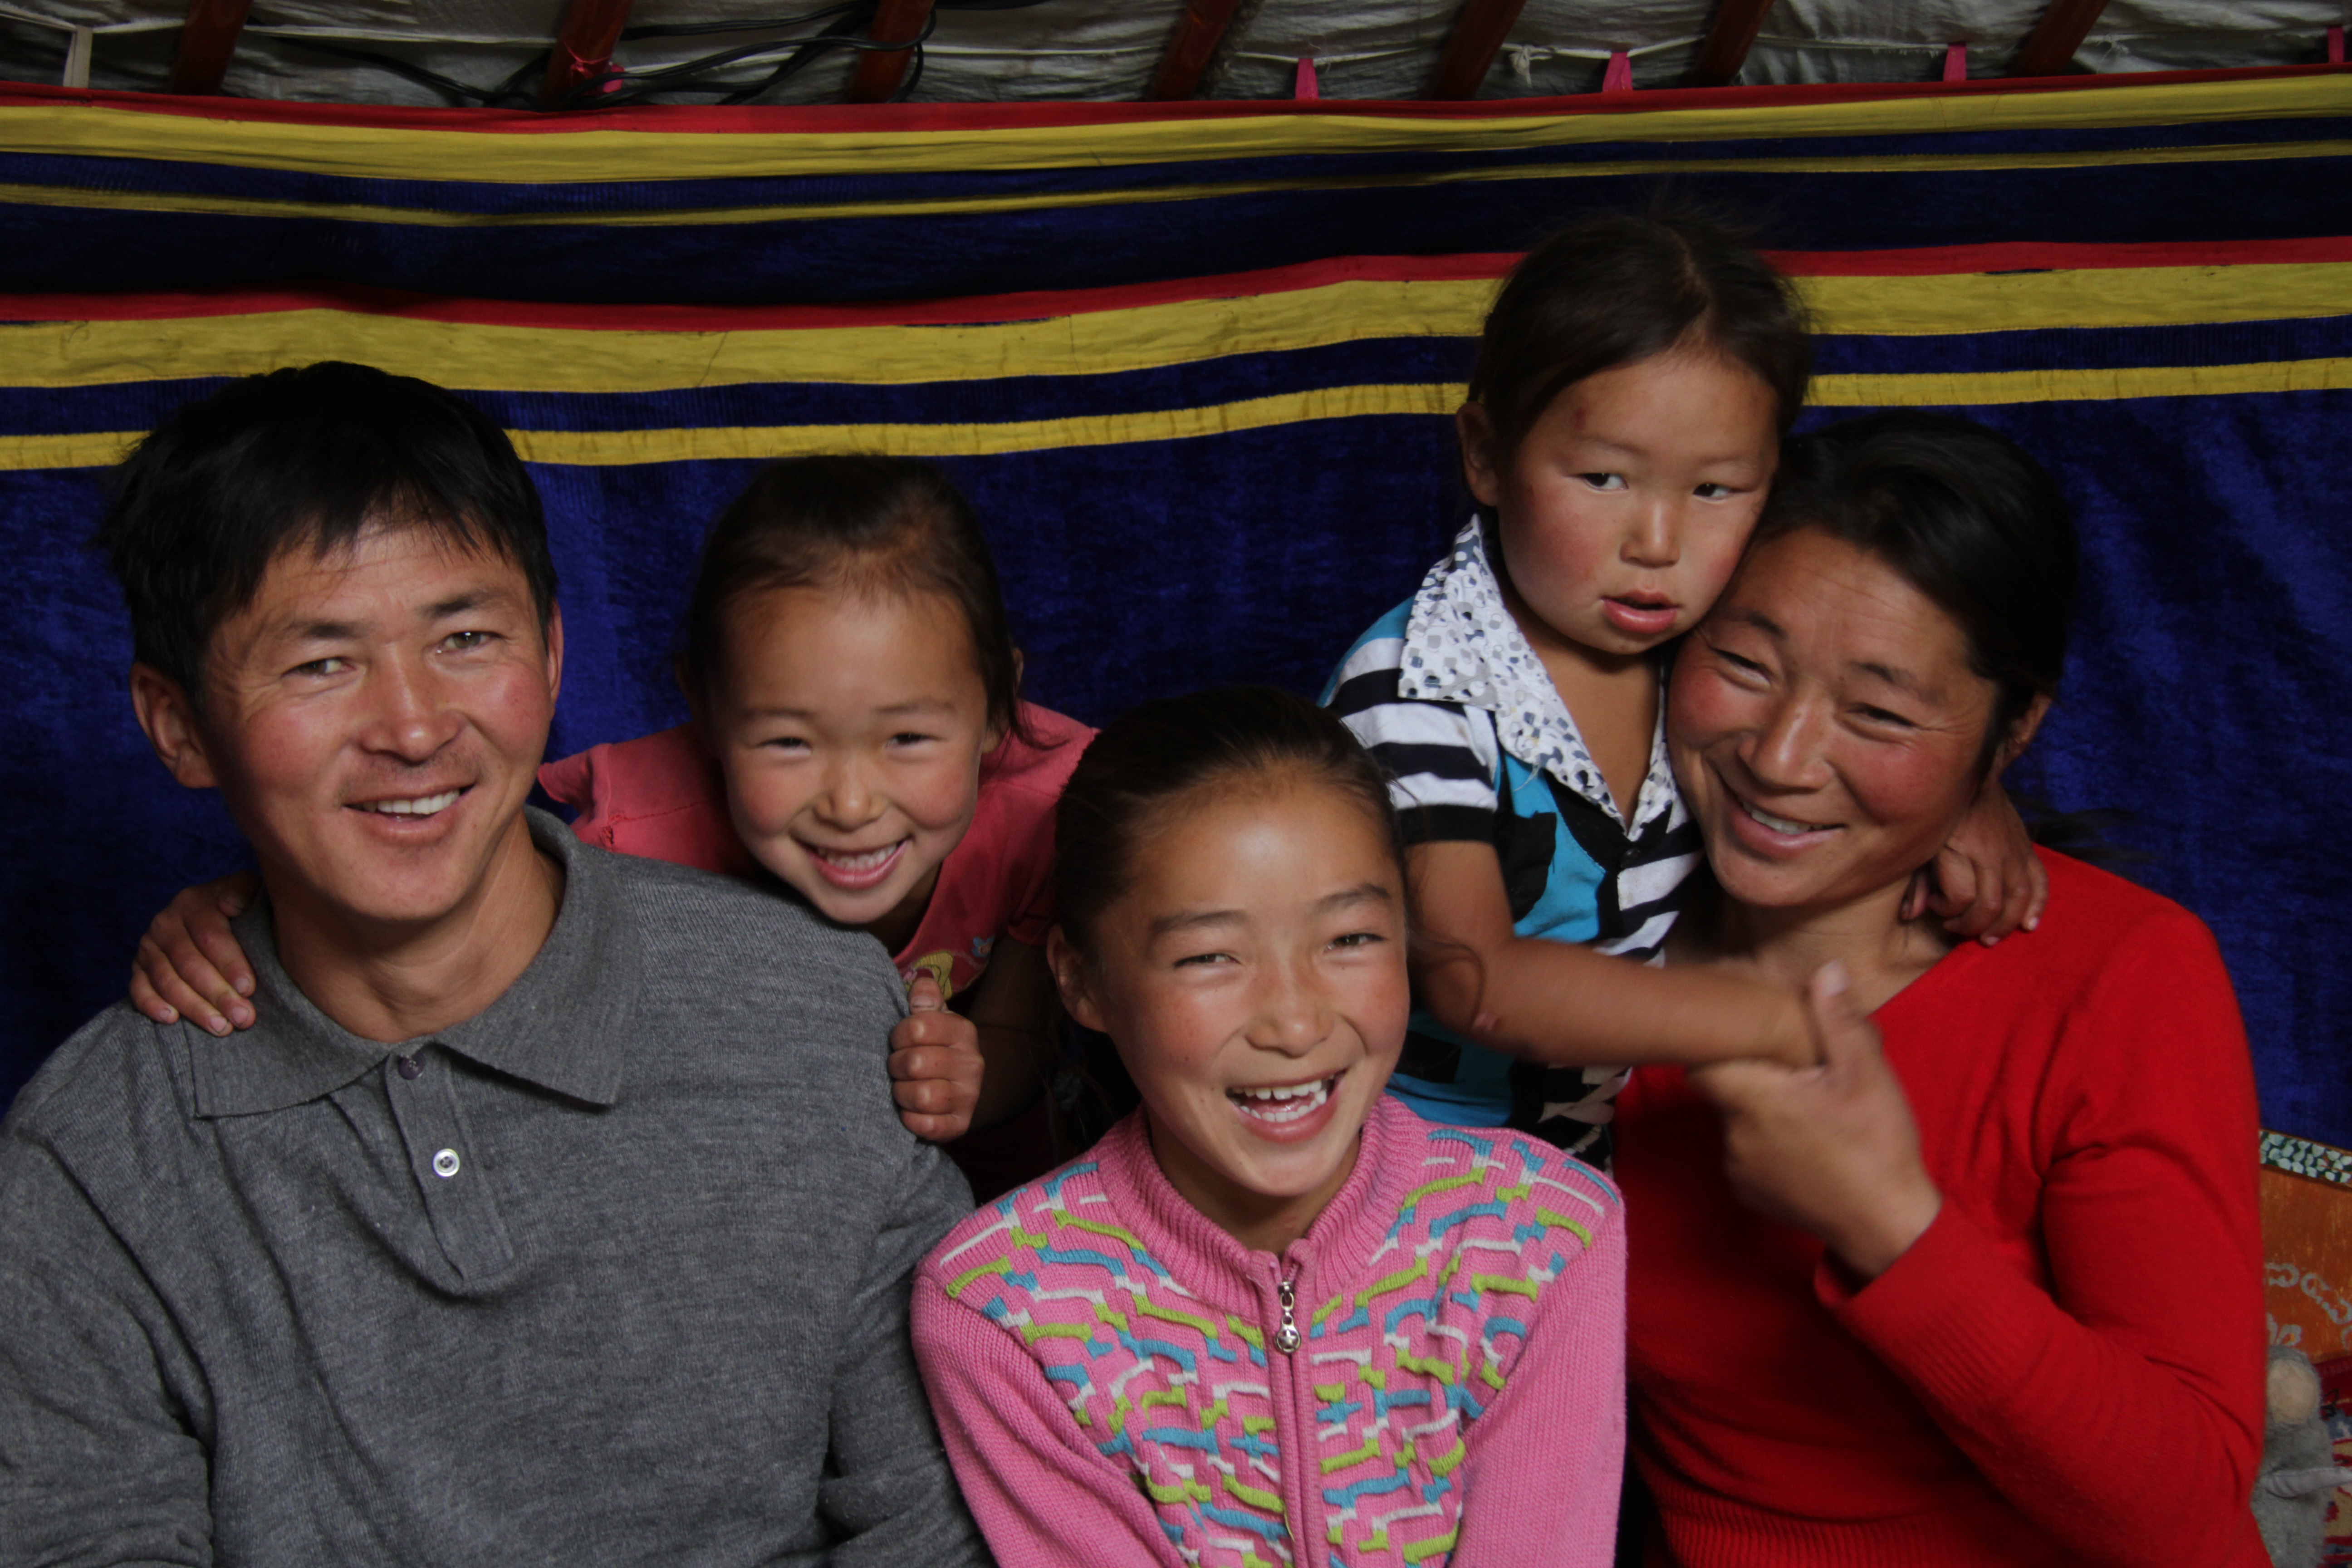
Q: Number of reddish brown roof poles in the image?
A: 7